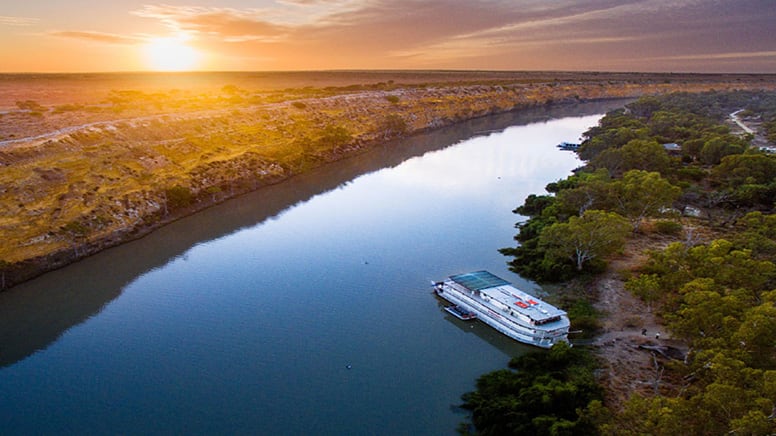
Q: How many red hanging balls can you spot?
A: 0